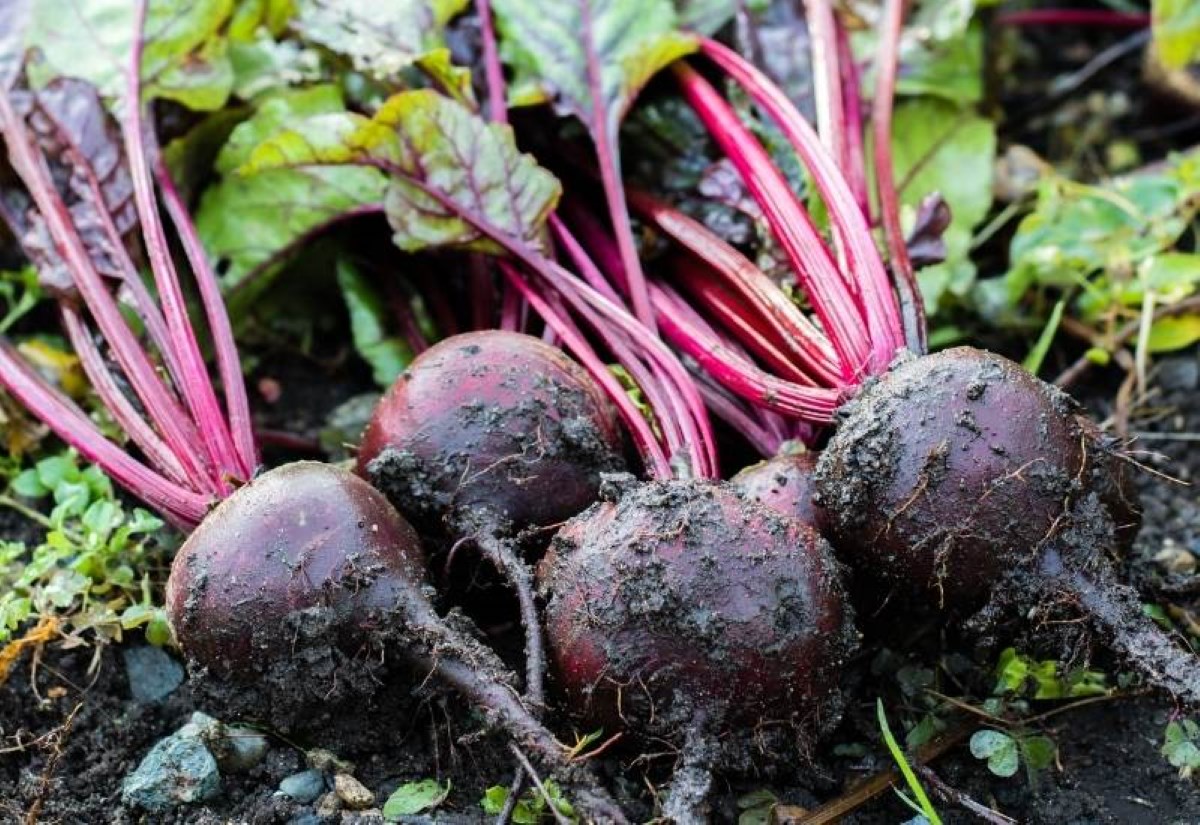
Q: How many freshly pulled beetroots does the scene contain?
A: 5